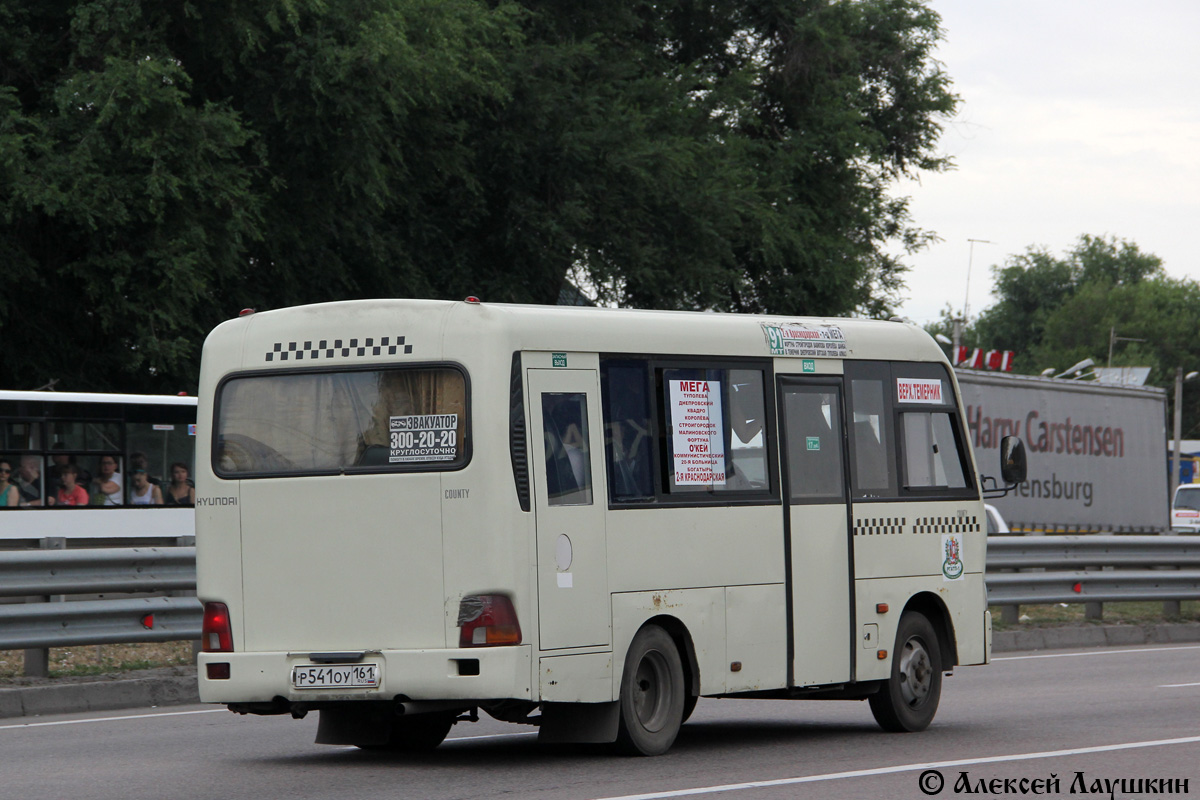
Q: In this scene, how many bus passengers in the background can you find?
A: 8